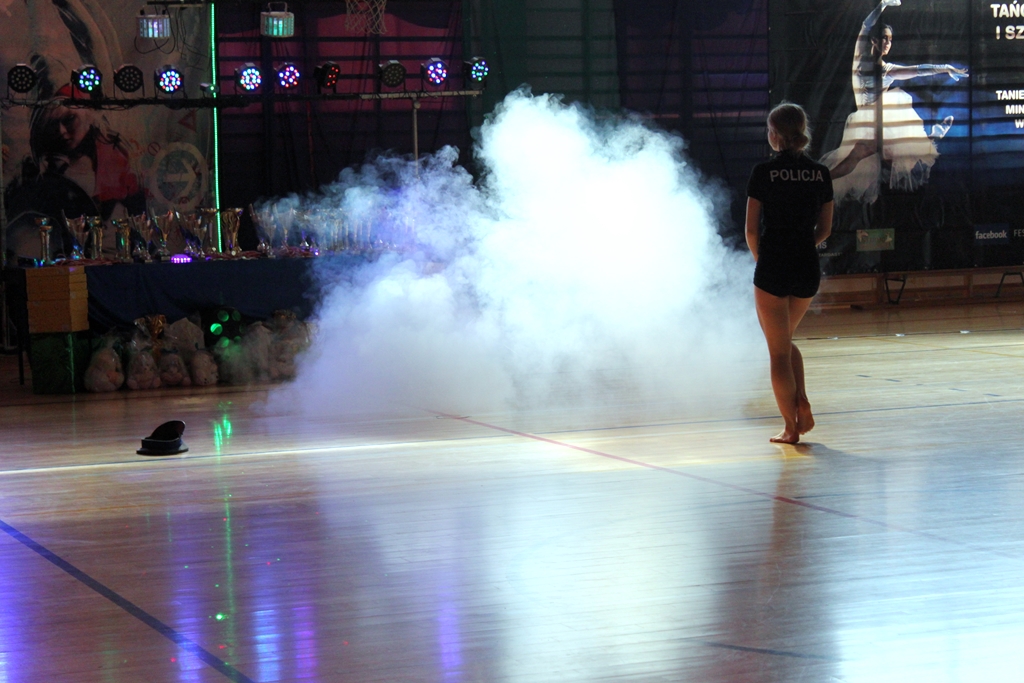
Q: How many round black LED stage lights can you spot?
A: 10